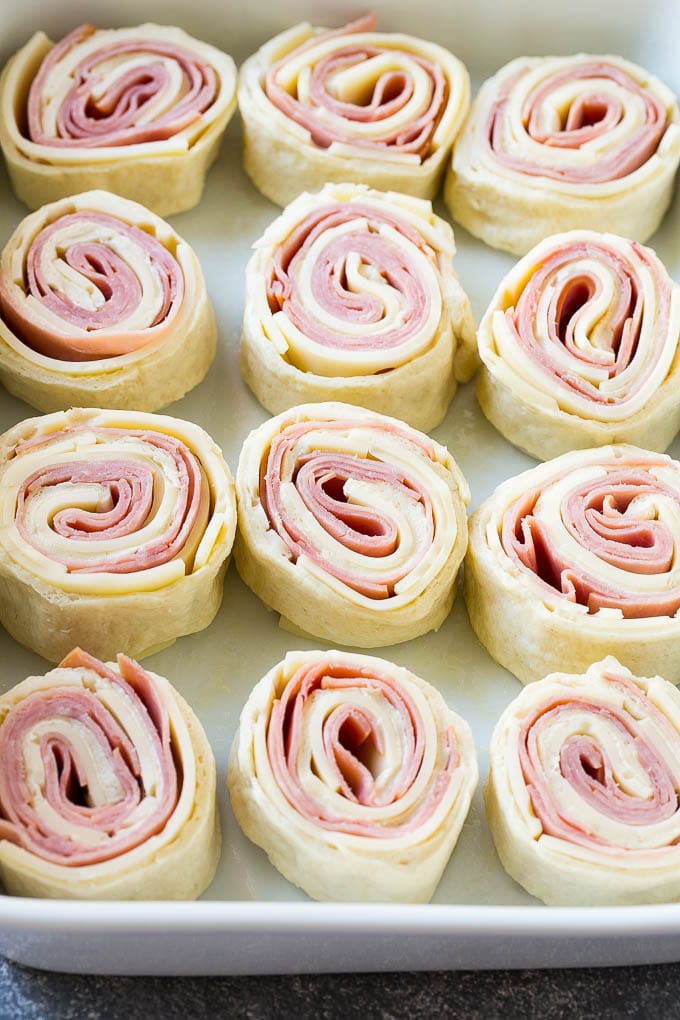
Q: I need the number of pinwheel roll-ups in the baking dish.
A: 12